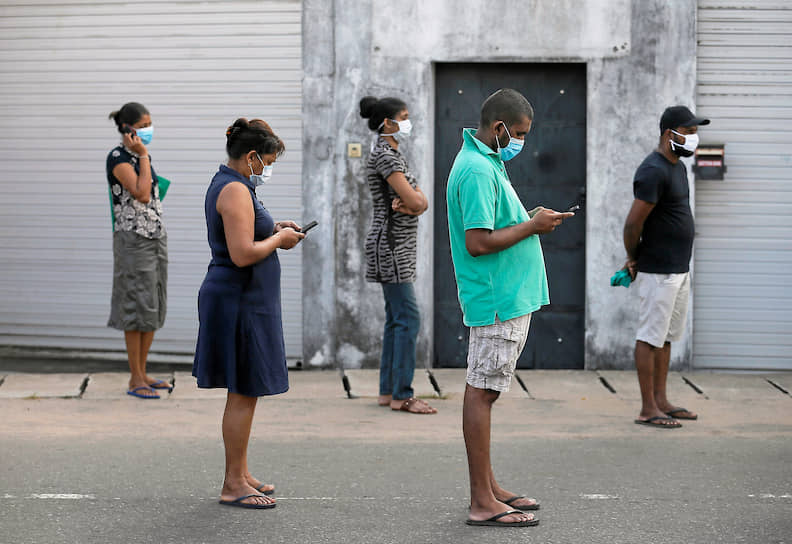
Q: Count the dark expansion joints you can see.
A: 9